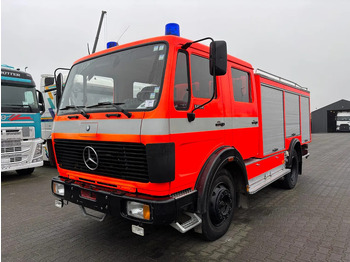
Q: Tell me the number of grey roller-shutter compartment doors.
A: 3